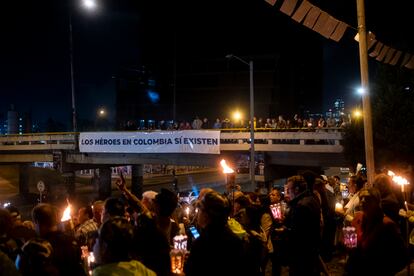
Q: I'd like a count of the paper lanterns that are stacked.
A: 2